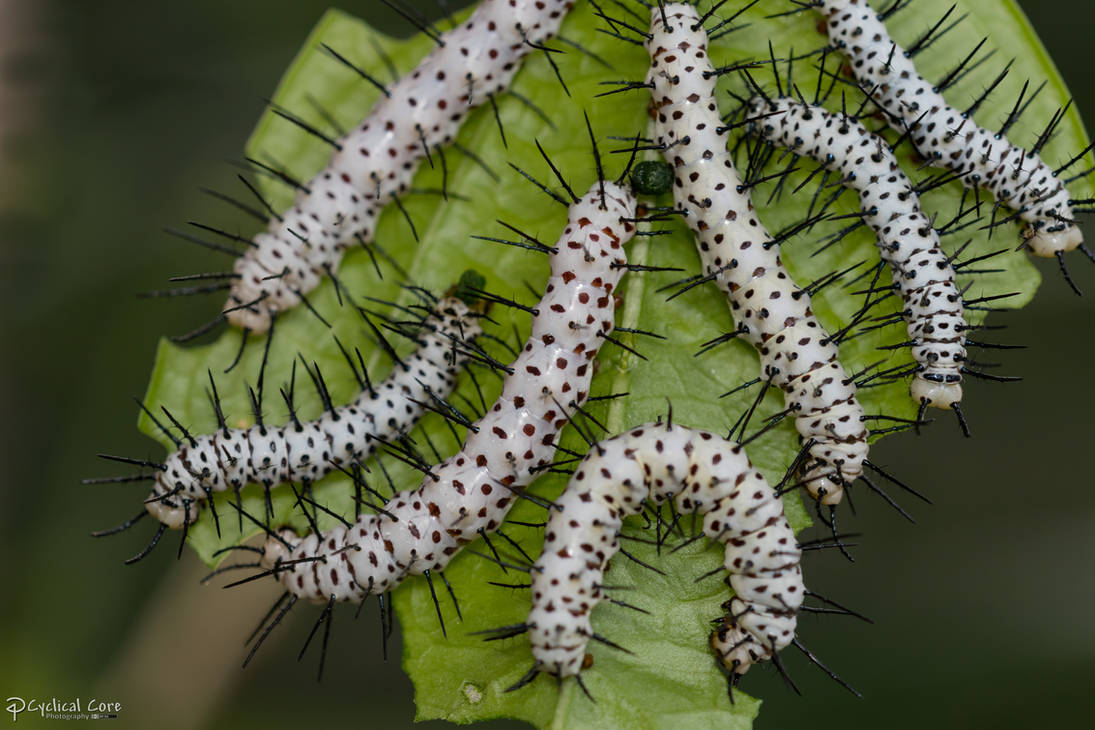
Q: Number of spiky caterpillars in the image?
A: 7